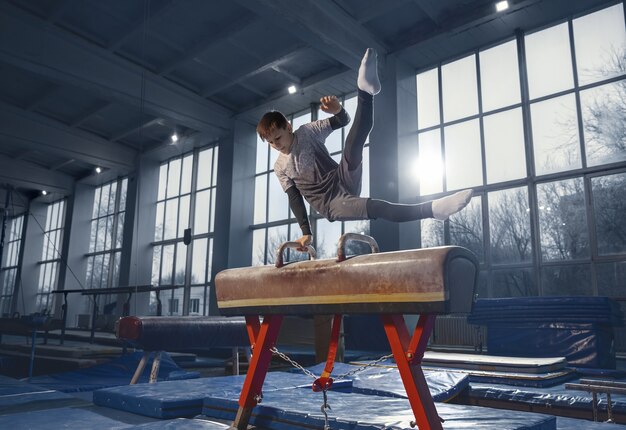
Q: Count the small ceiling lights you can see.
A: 5